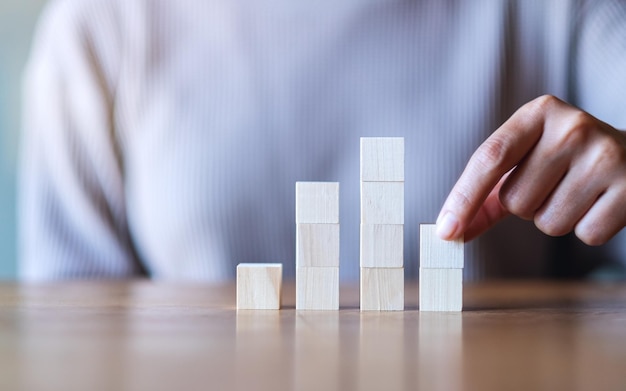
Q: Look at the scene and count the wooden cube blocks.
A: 10